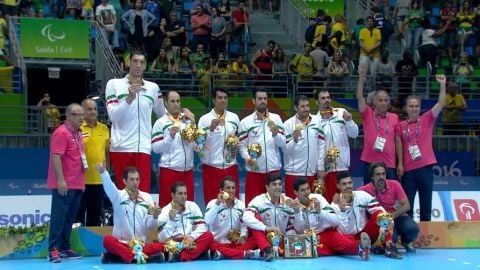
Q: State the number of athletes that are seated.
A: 6